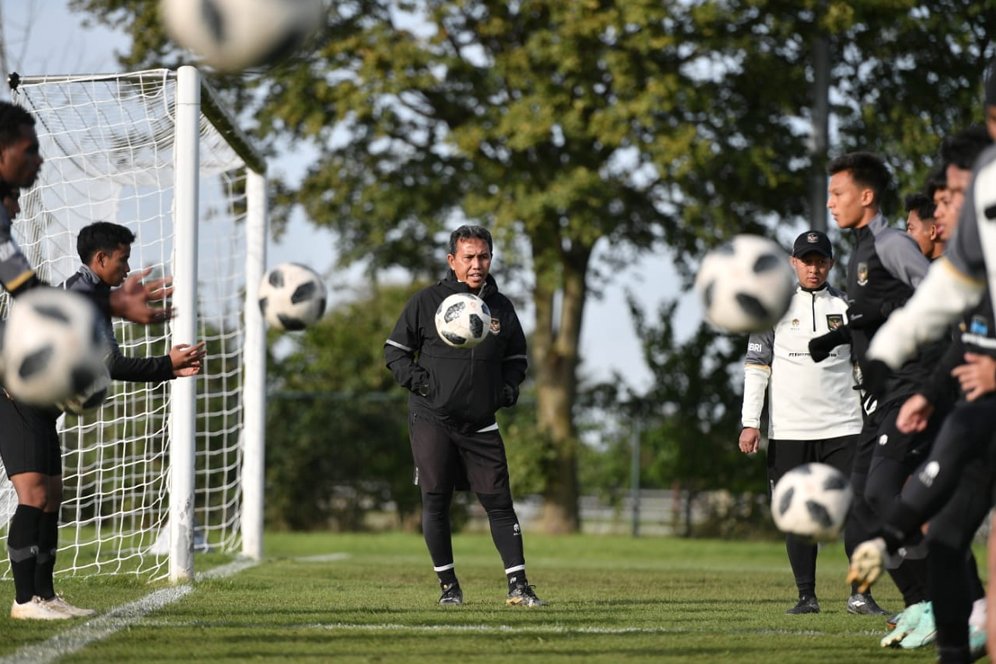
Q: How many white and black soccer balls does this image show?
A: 7